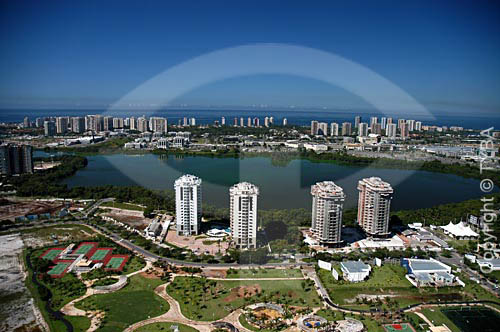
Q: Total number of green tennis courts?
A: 5